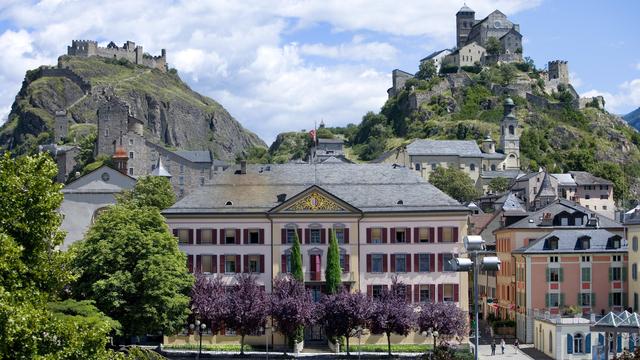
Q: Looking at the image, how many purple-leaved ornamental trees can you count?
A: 6